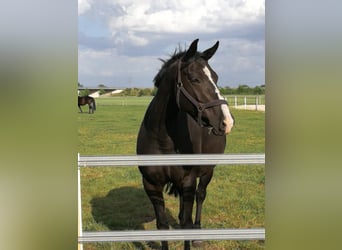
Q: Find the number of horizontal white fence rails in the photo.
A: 2